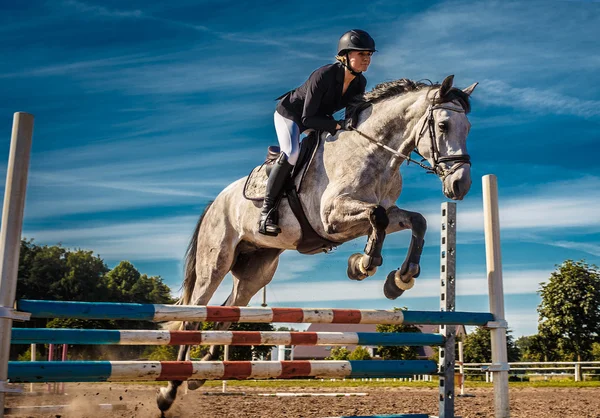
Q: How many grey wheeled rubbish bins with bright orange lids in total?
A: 0